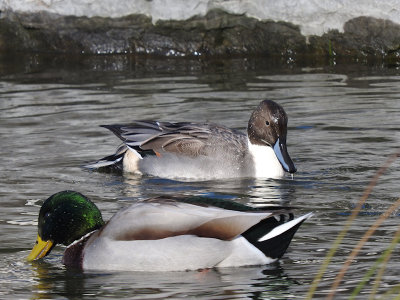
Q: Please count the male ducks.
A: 2